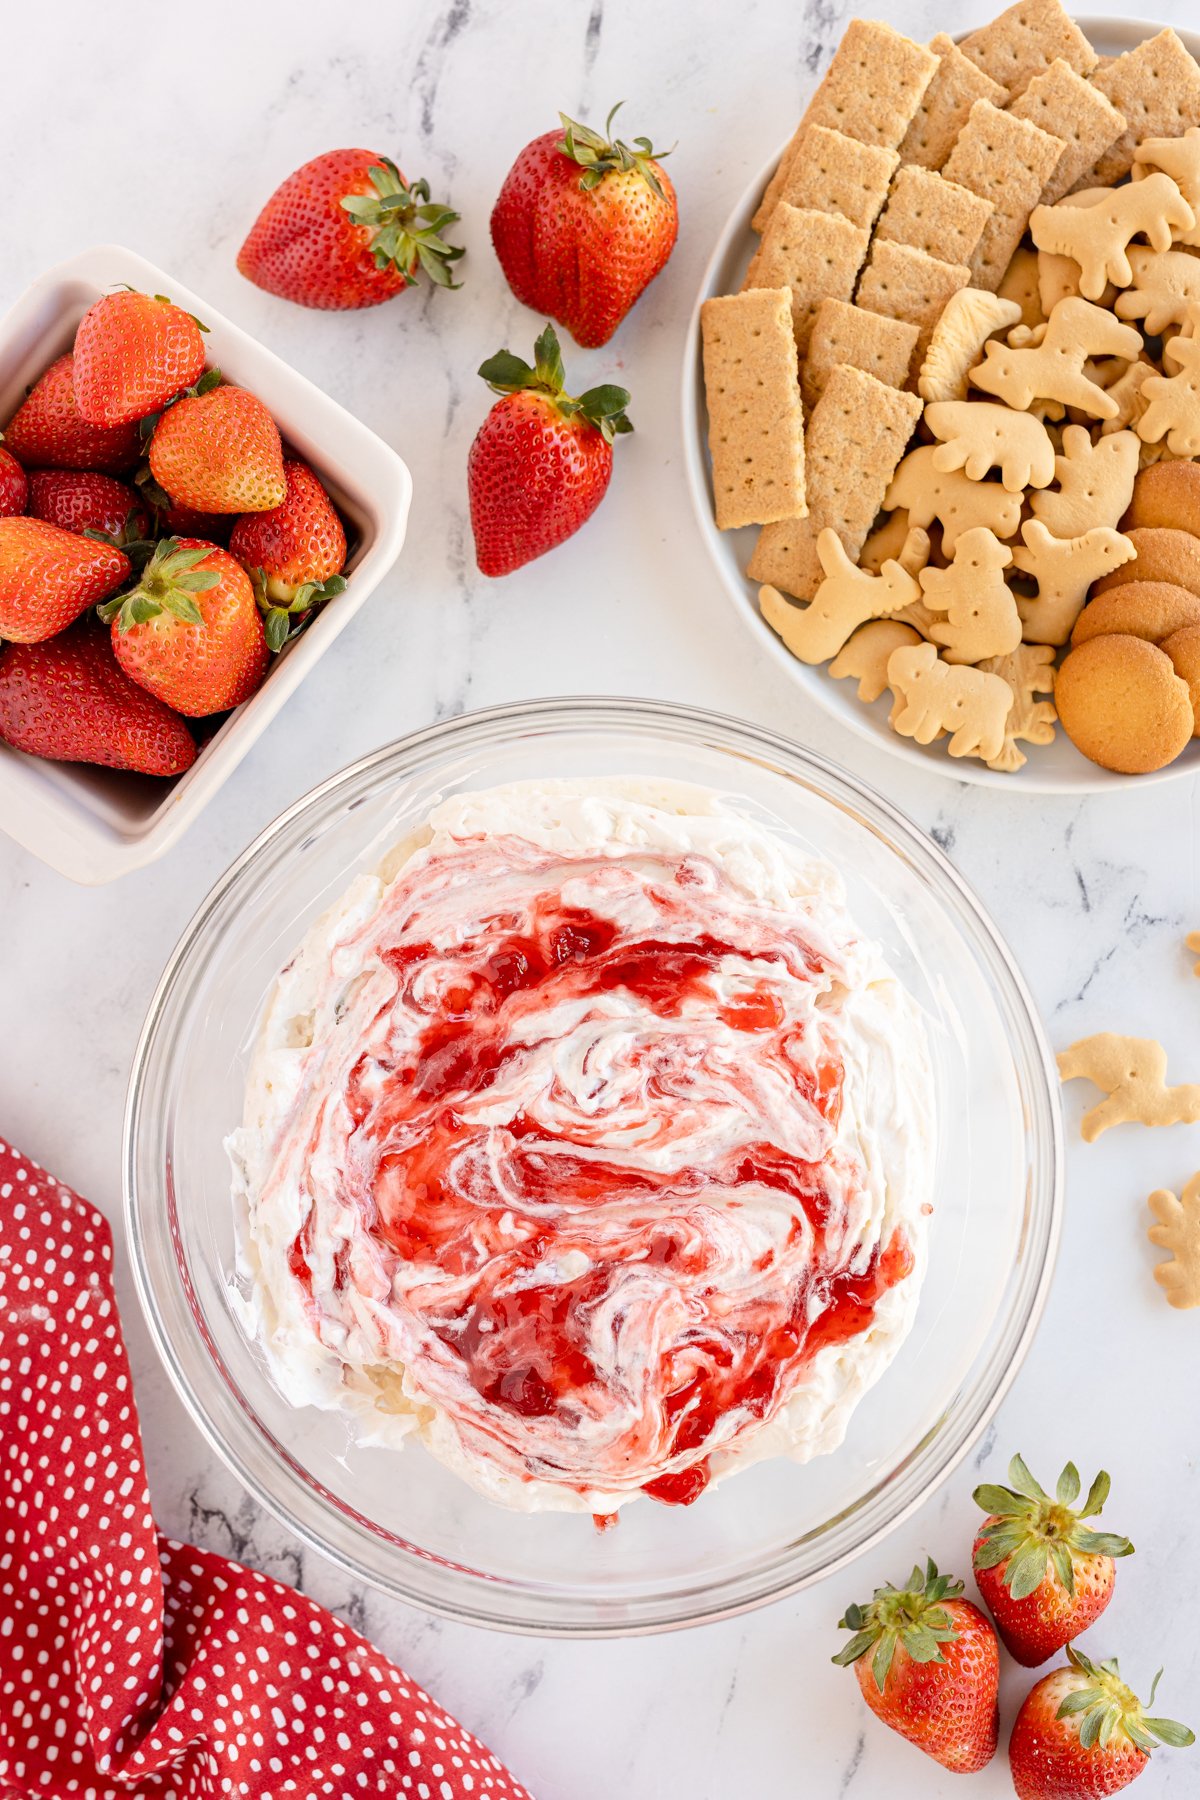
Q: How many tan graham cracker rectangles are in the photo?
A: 13